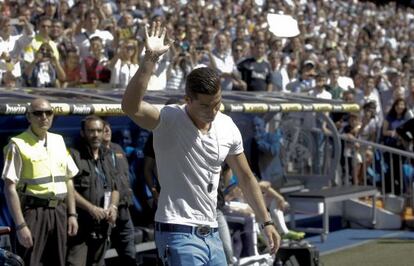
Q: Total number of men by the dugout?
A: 3